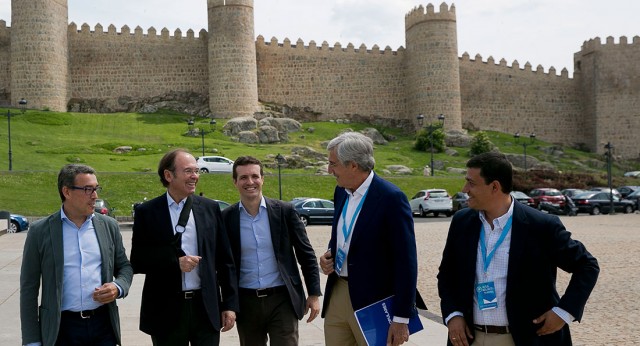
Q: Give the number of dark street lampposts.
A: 6